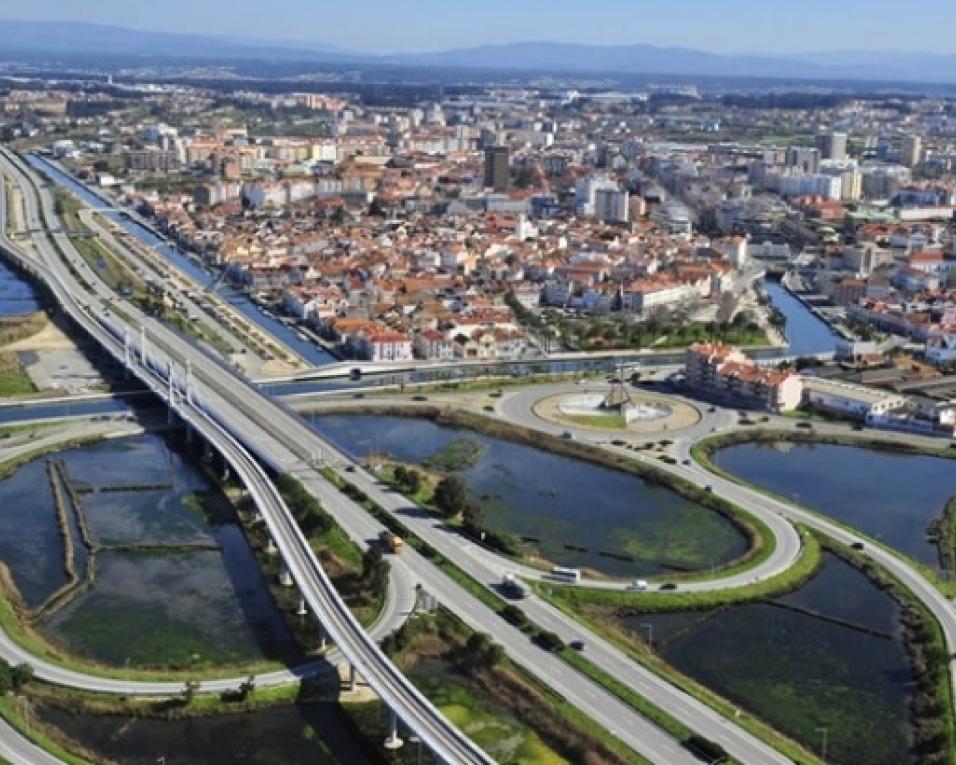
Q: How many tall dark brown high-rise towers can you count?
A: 1